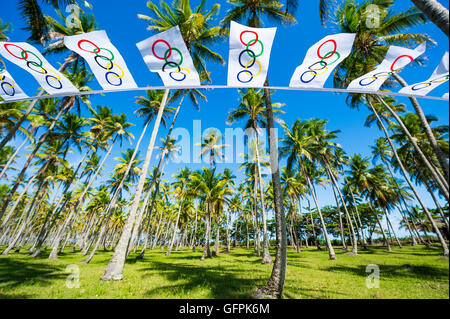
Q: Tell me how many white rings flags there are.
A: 8